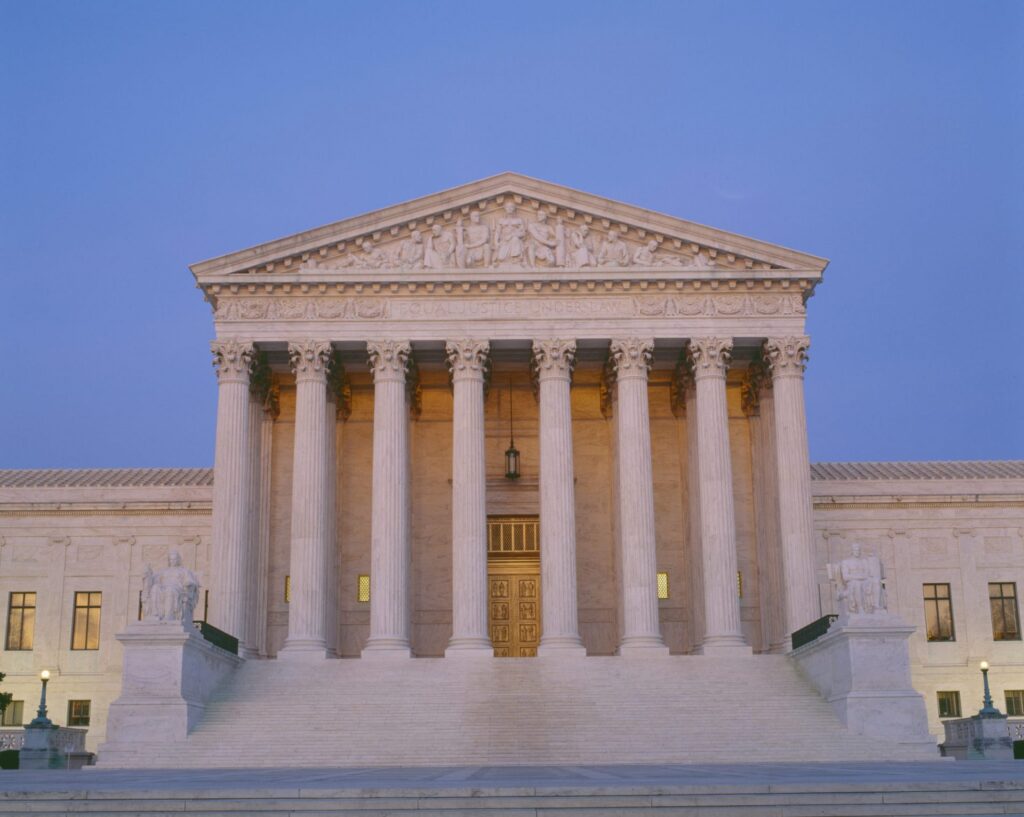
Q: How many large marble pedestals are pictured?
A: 2